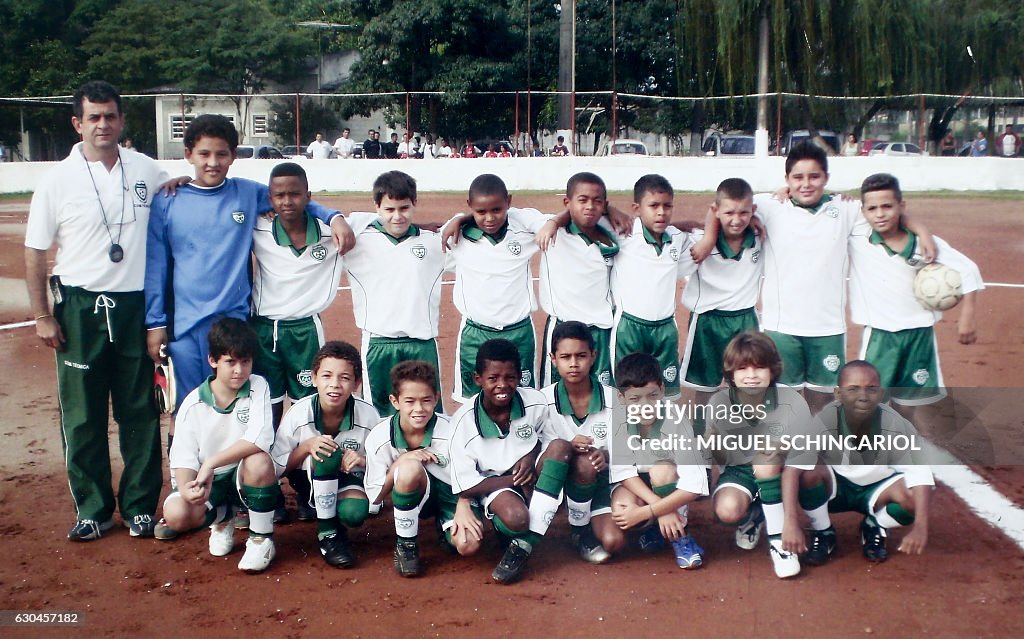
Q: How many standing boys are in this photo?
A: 9